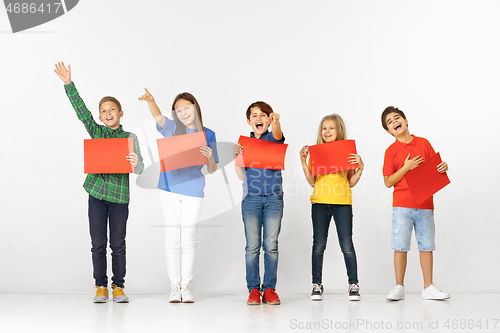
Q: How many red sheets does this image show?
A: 5